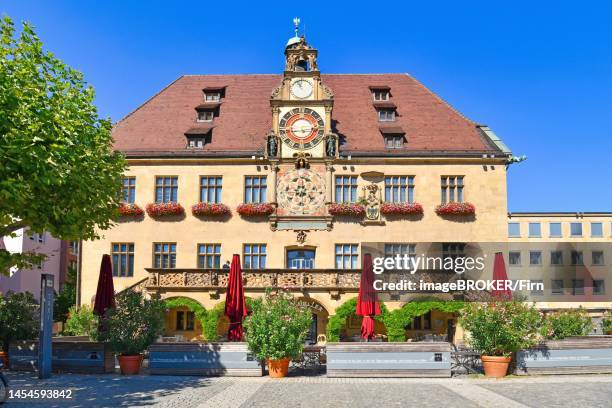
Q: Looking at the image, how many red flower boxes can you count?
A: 7